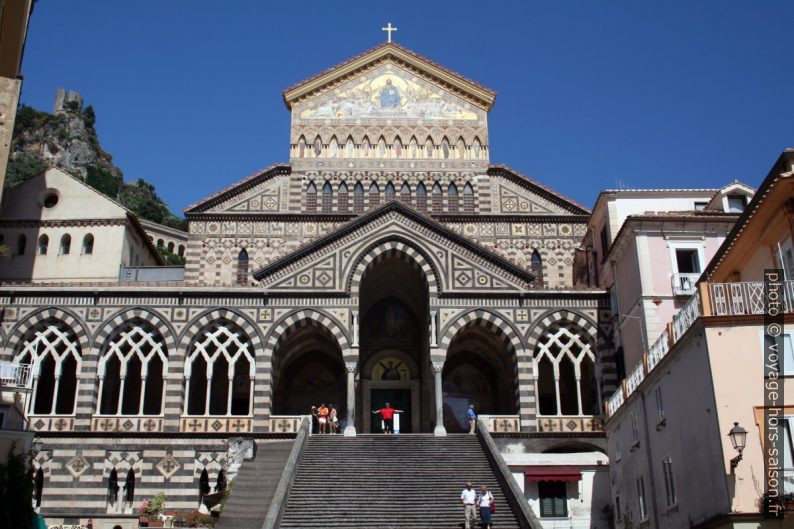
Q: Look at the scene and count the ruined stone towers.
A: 1